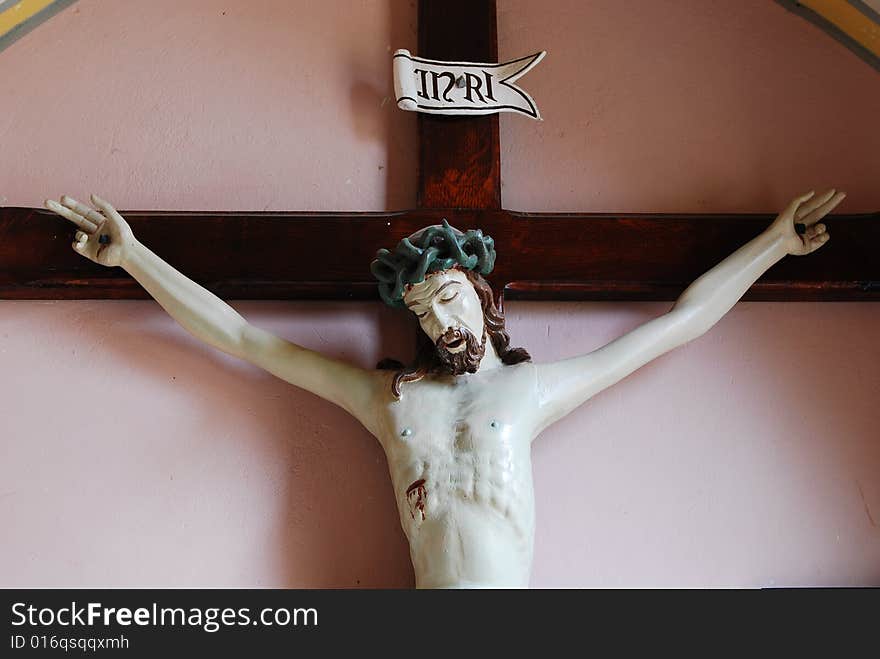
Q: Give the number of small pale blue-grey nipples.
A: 2